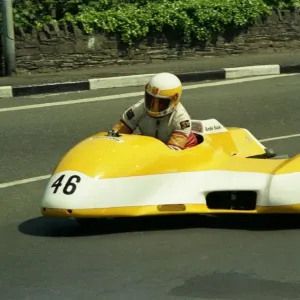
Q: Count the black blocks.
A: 3